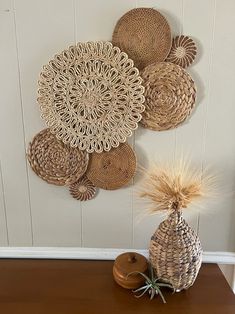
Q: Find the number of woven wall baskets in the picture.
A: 7